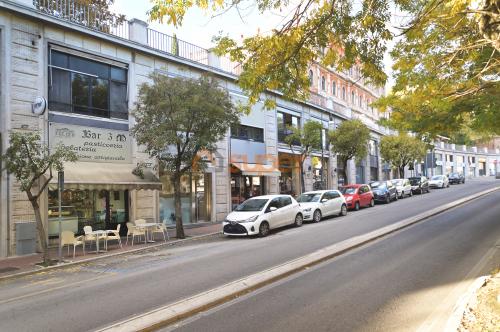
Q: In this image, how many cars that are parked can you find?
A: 8